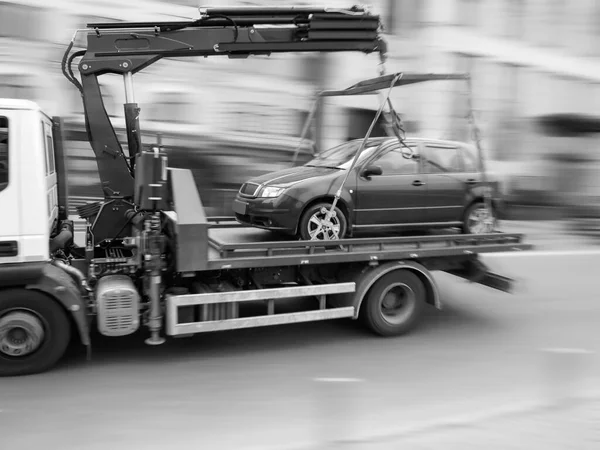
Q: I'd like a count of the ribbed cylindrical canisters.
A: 1